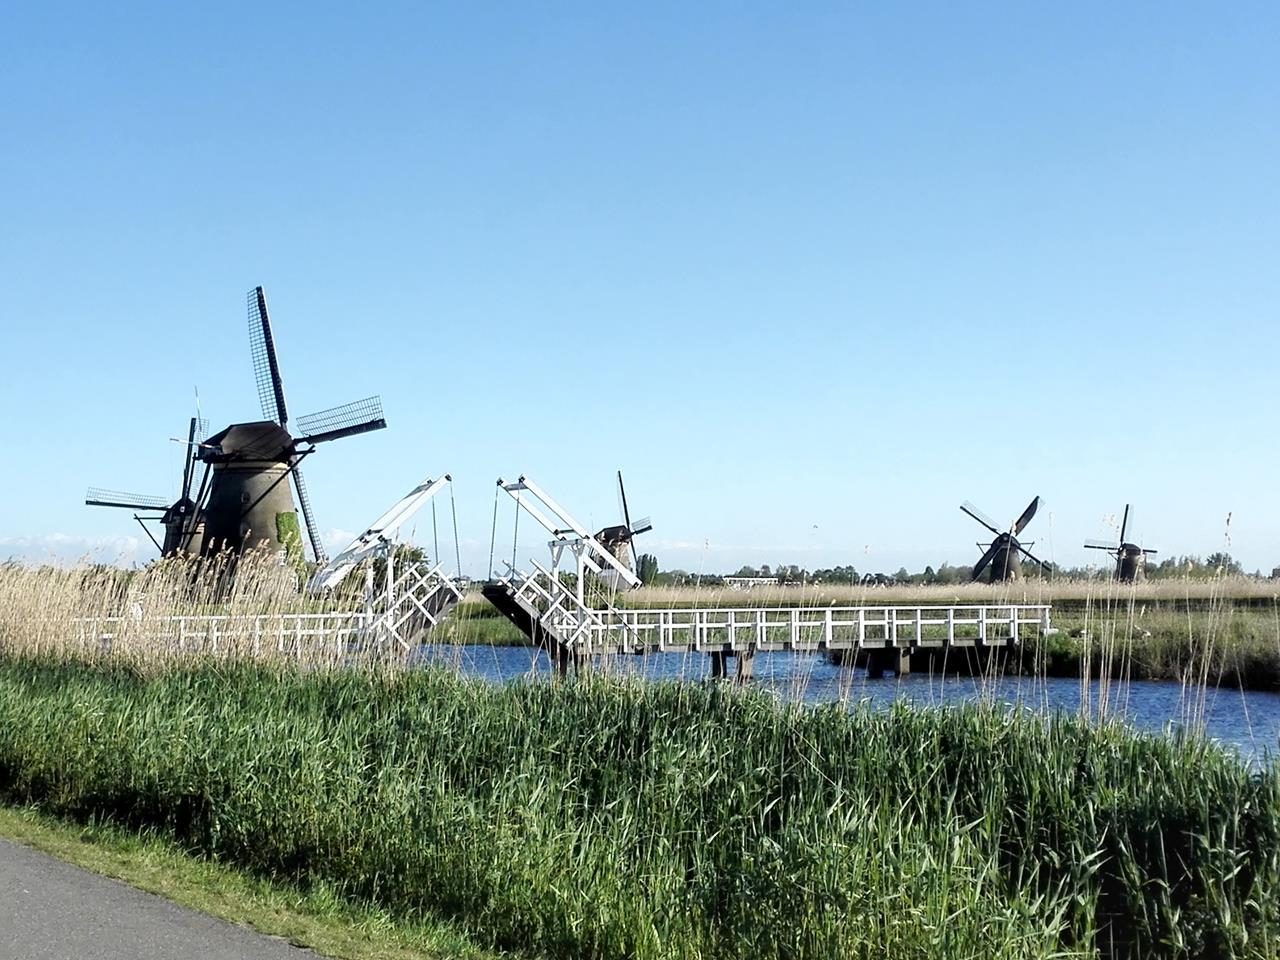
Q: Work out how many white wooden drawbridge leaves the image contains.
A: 2